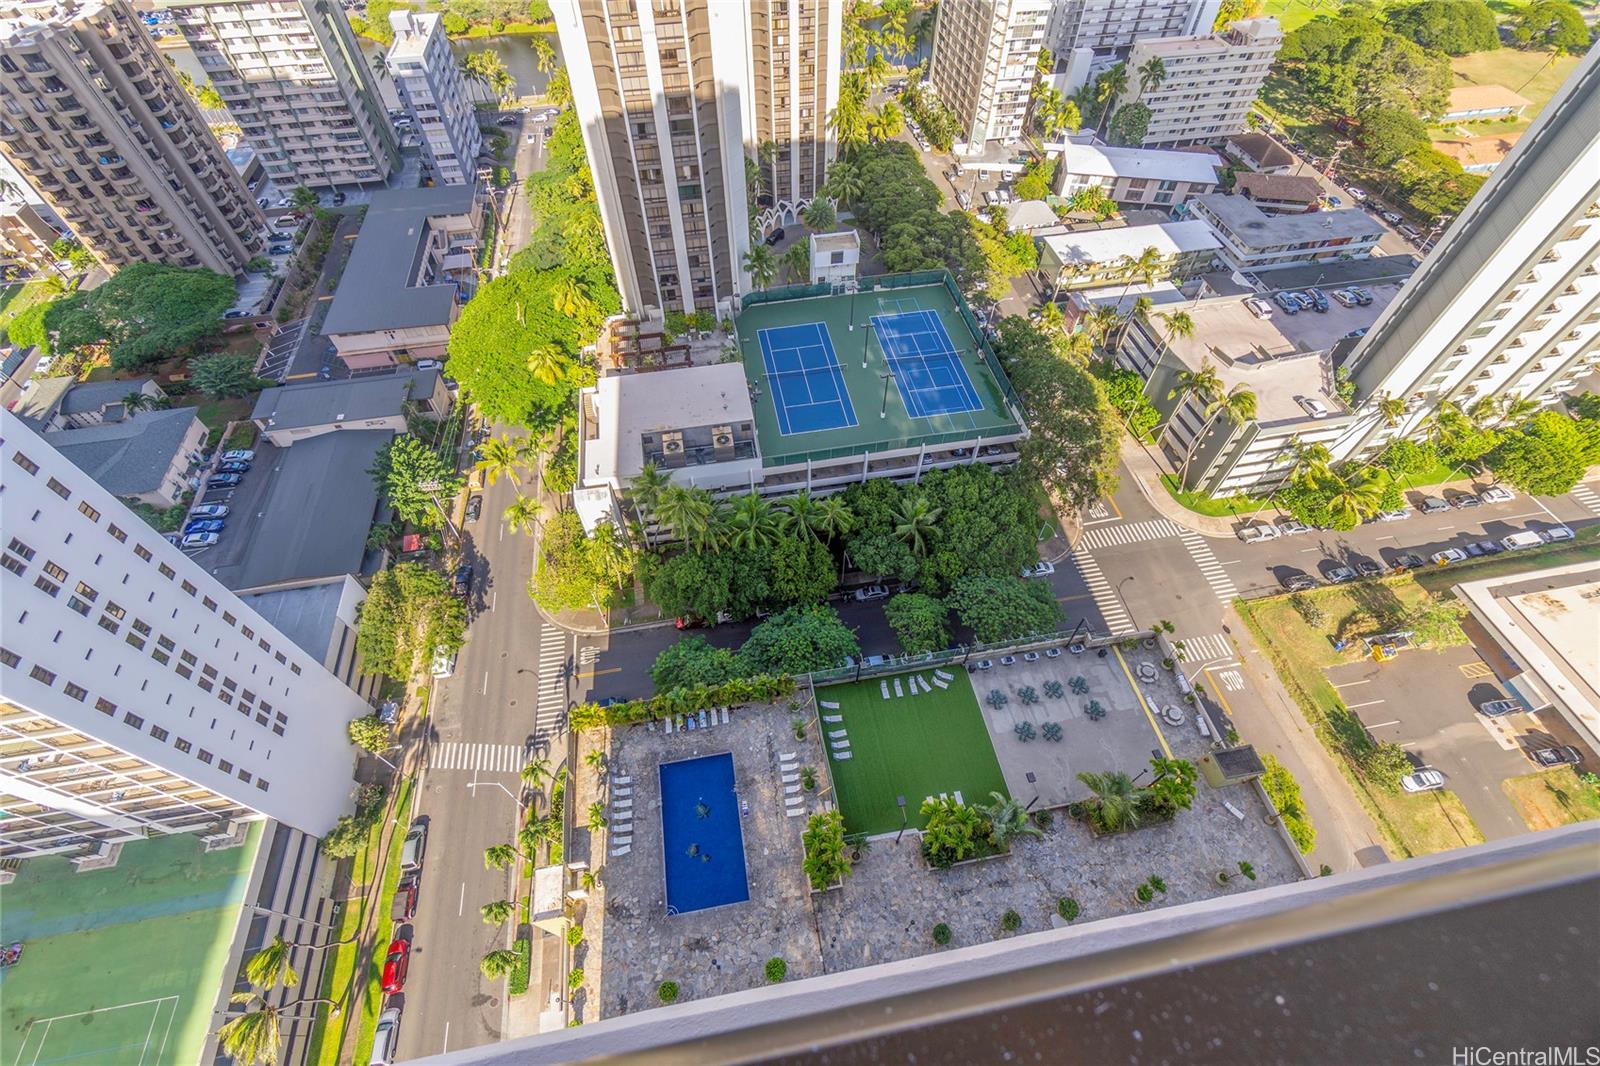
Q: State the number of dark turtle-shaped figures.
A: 3